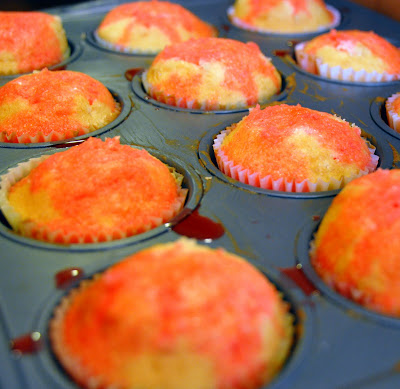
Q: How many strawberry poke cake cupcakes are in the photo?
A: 11